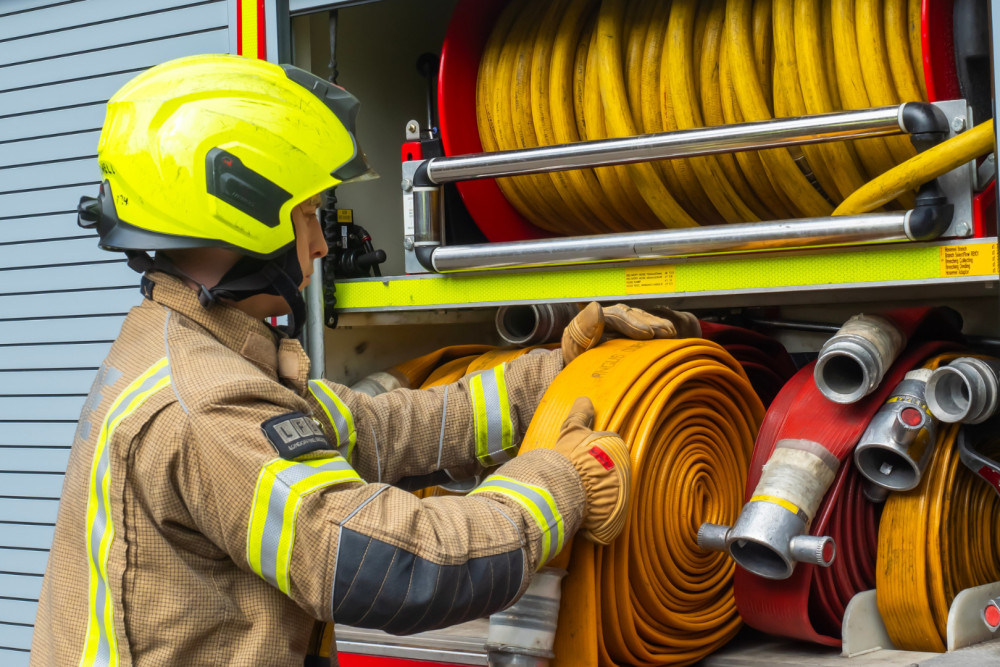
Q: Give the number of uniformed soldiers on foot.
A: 0